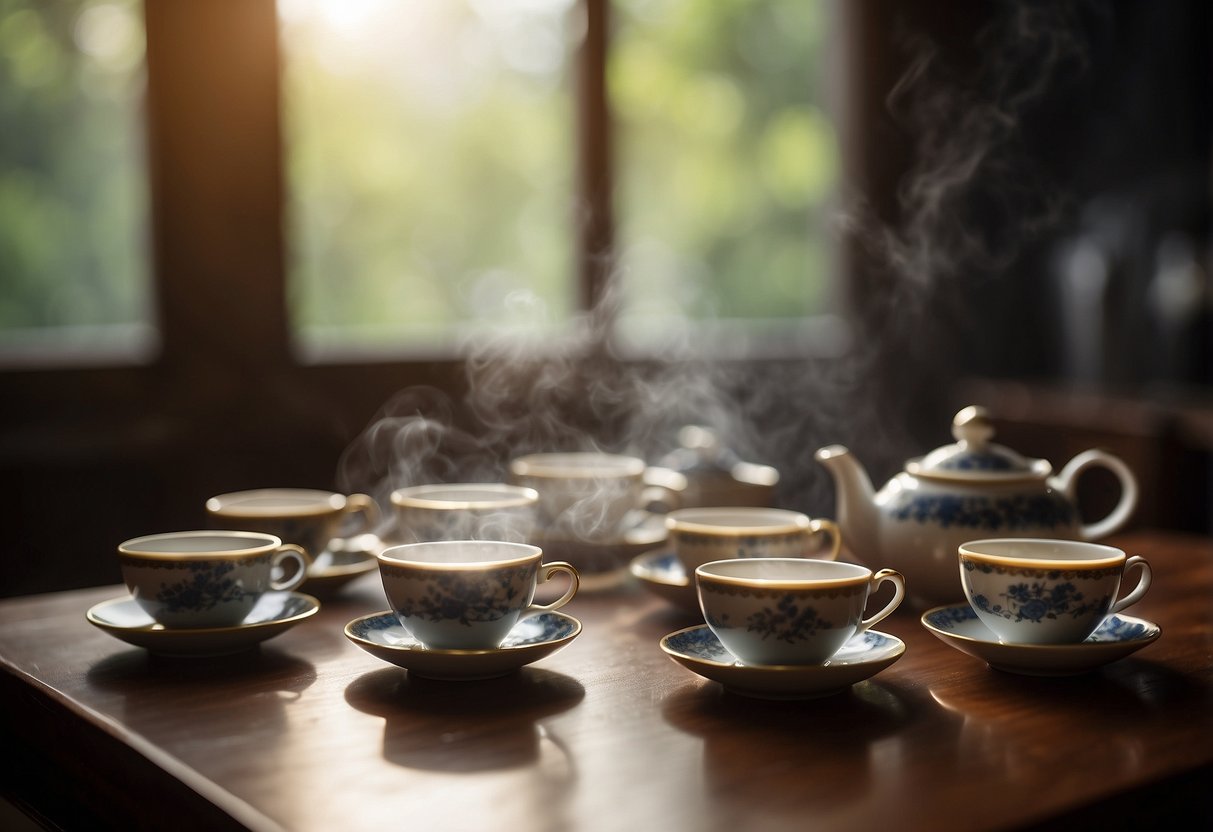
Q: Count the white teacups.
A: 8